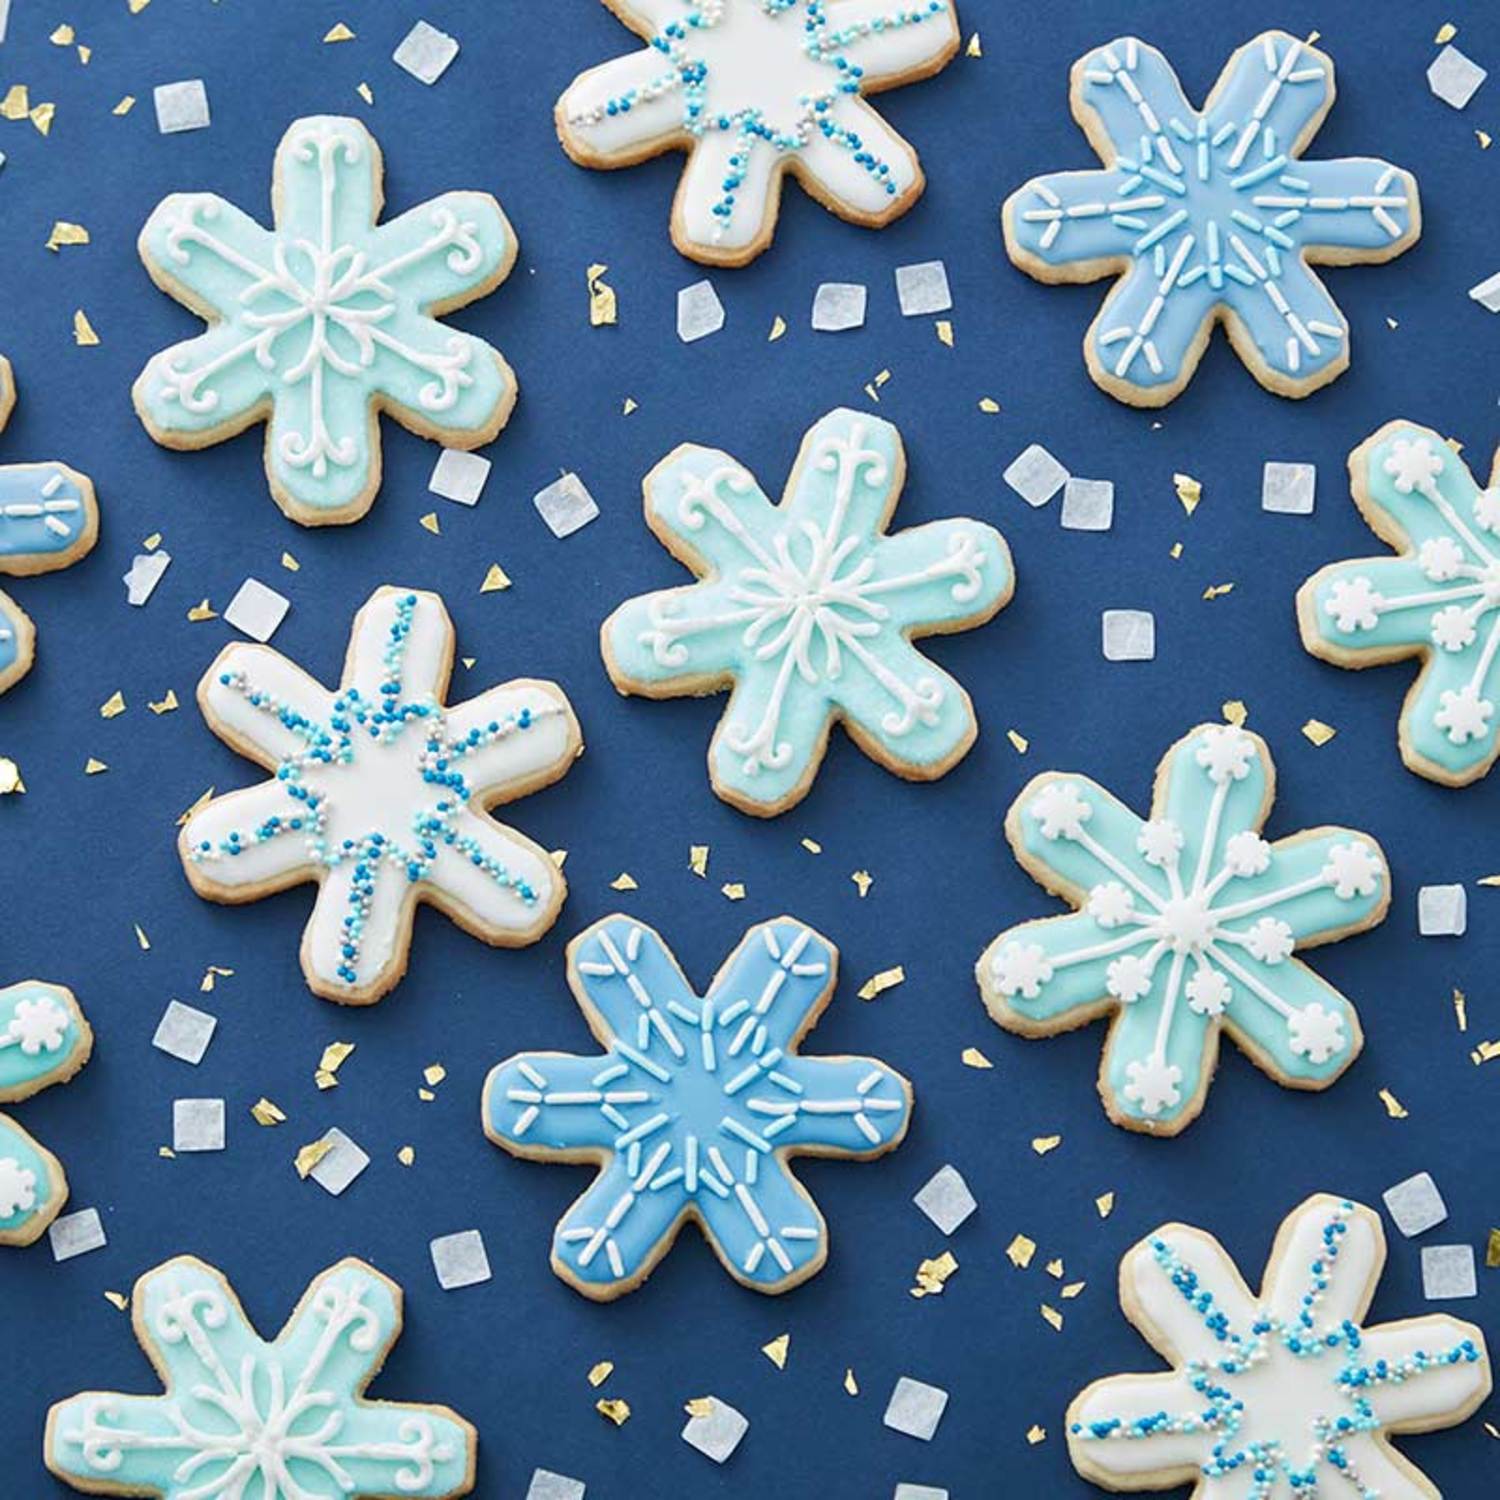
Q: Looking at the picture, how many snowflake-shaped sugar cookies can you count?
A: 12